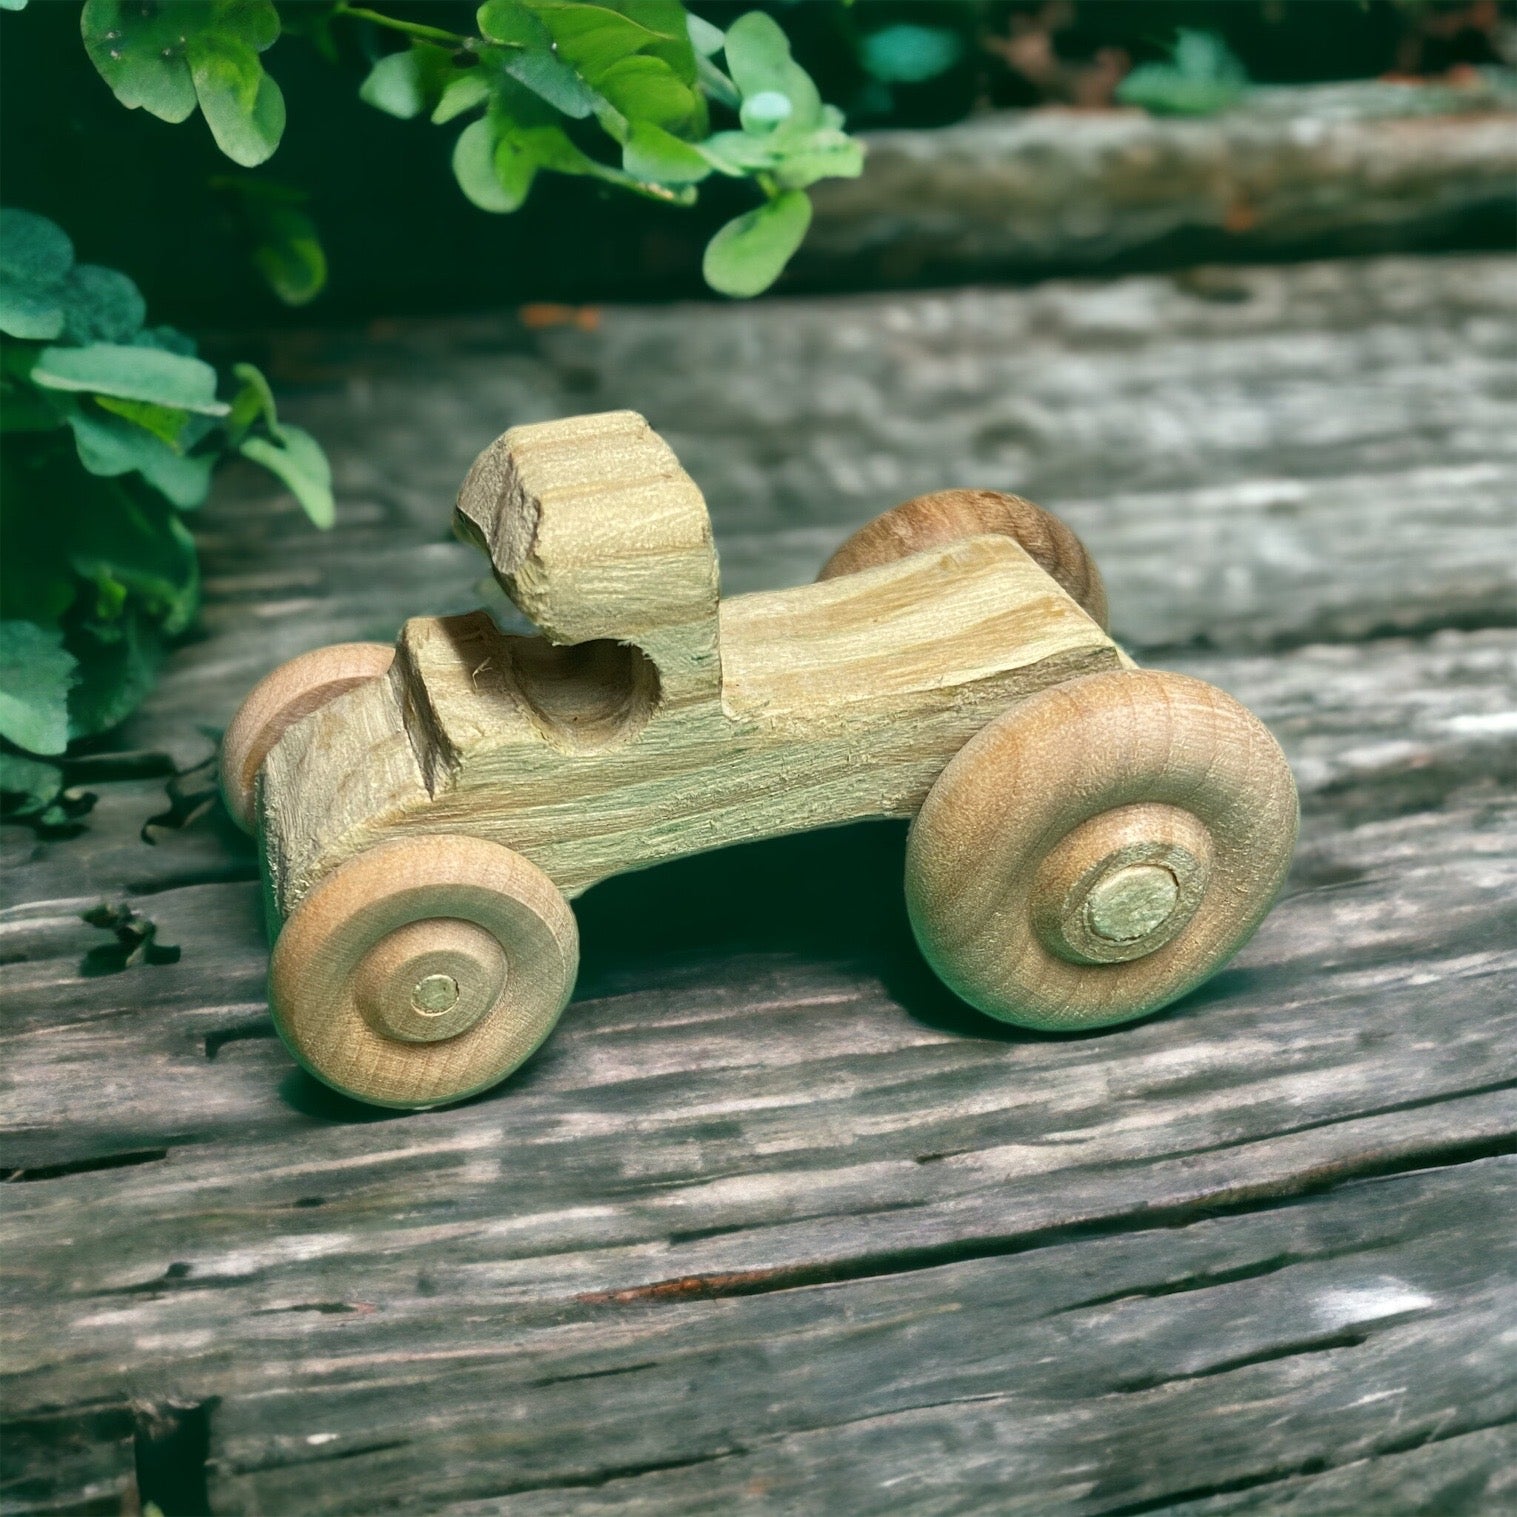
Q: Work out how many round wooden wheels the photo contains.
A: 4